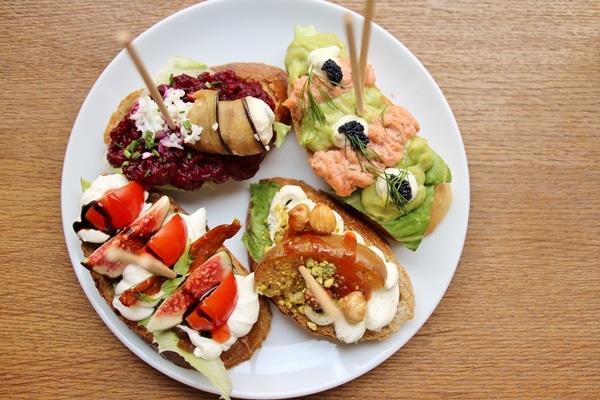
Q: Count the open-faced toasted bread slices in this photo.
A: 4